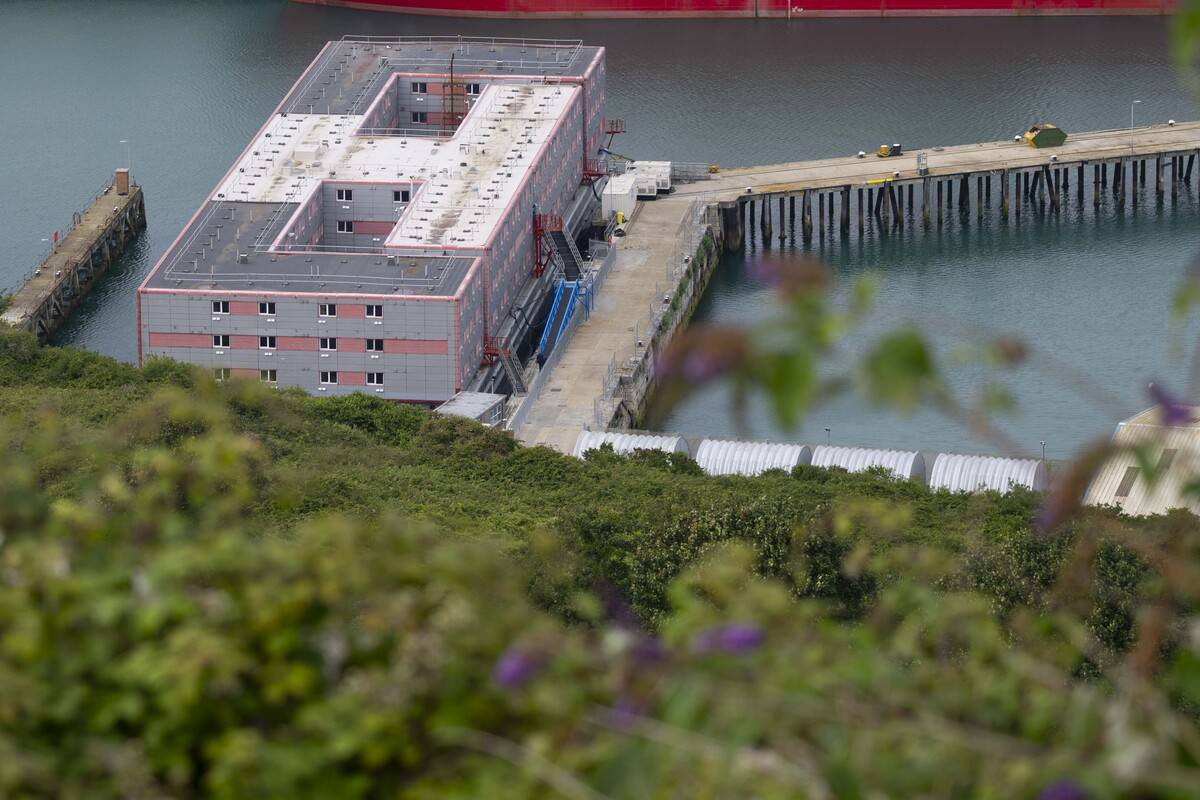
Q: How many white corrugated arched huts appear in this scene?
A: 4